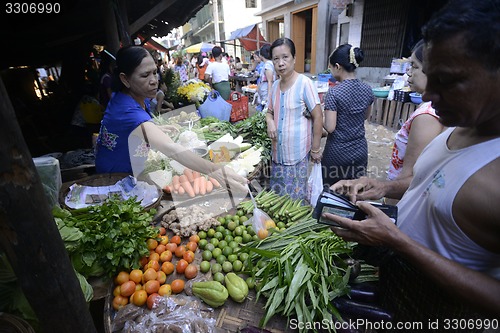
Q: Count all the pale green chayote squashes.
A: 2